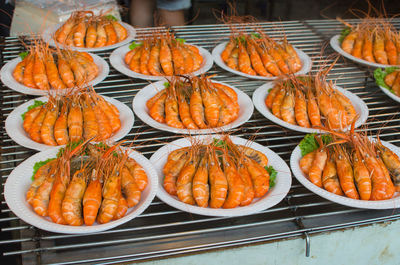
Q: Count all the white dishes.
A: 12